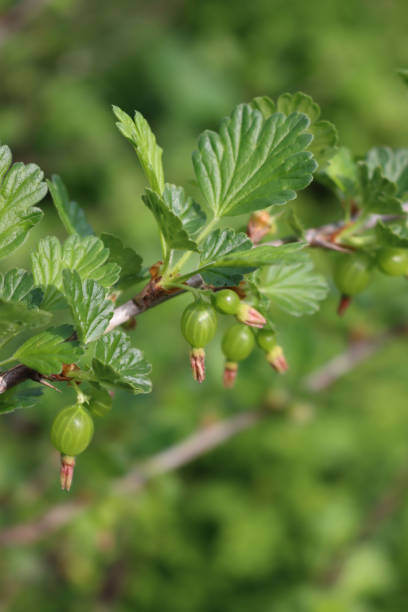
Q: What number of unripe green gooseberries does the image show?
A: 7